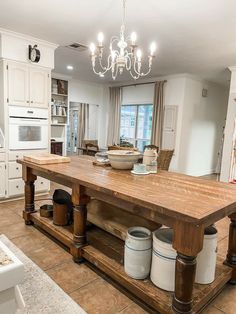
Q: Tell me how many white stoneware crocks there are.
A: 3